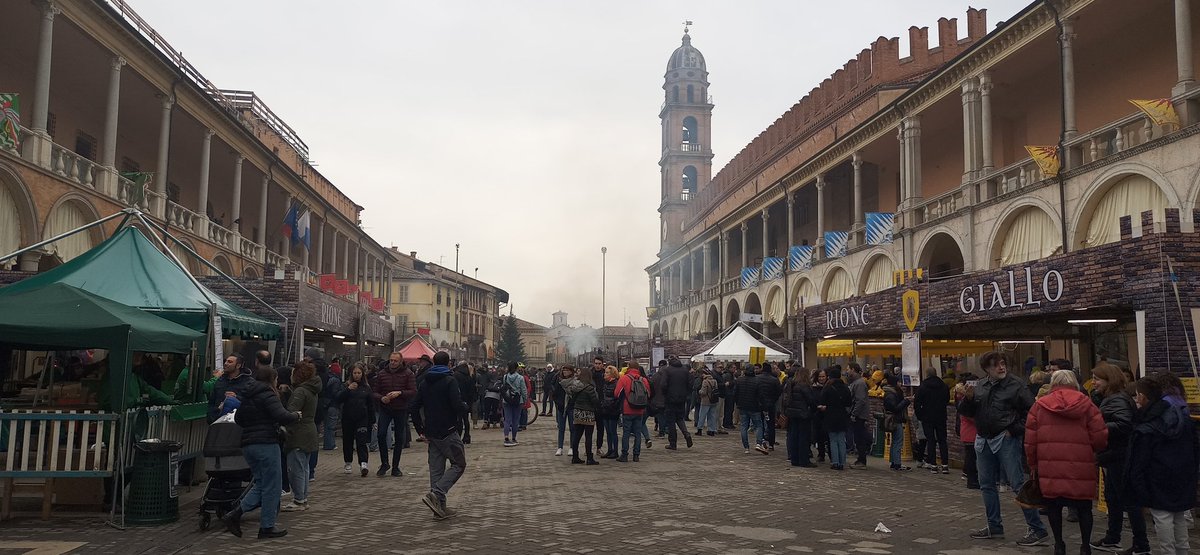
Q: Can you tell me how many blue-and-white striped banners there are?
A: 5